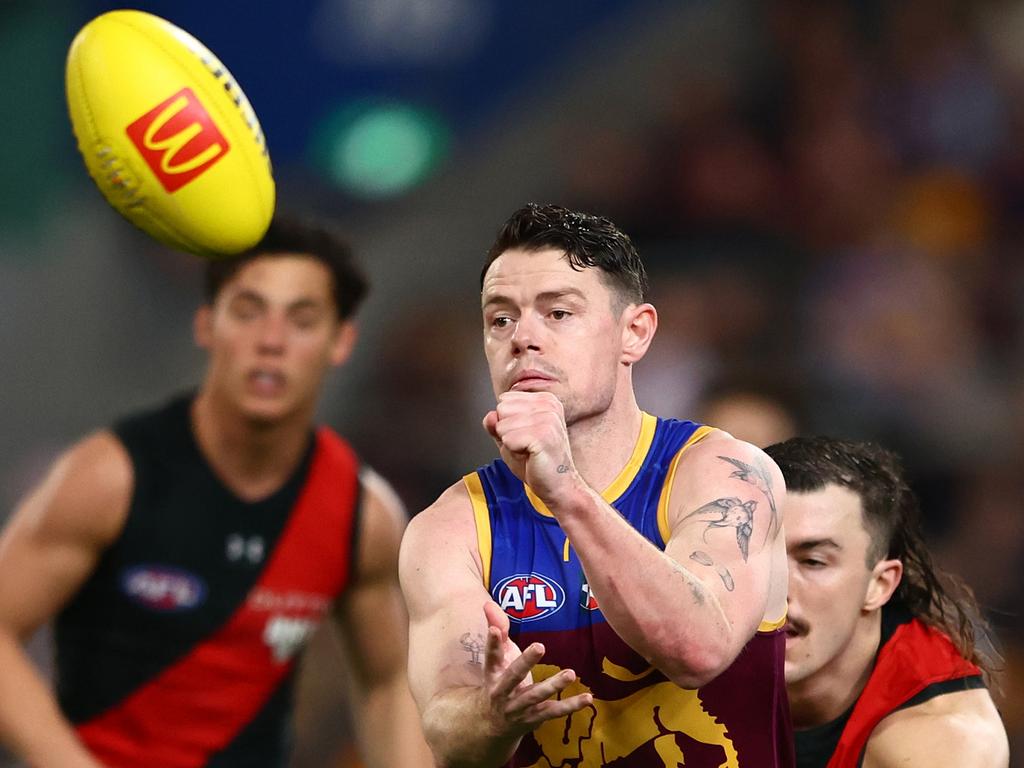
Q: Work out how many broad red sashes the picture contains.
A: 2